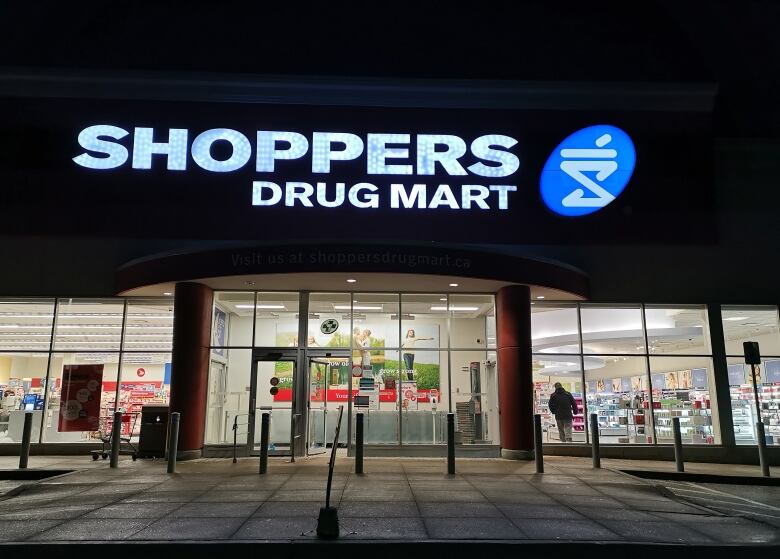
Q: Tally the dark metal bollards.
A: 10